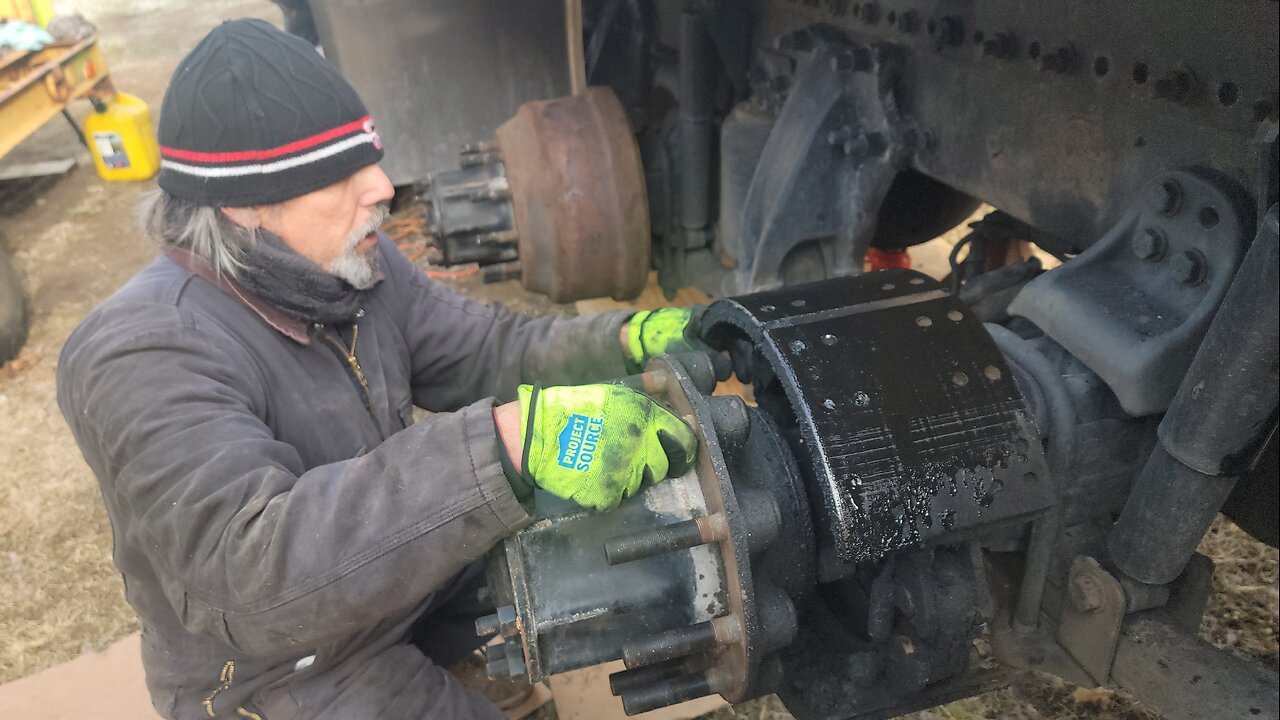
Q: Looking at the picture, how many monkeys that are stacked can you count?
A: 0